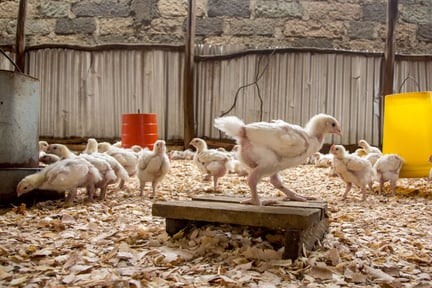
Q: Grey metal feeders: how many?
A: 1